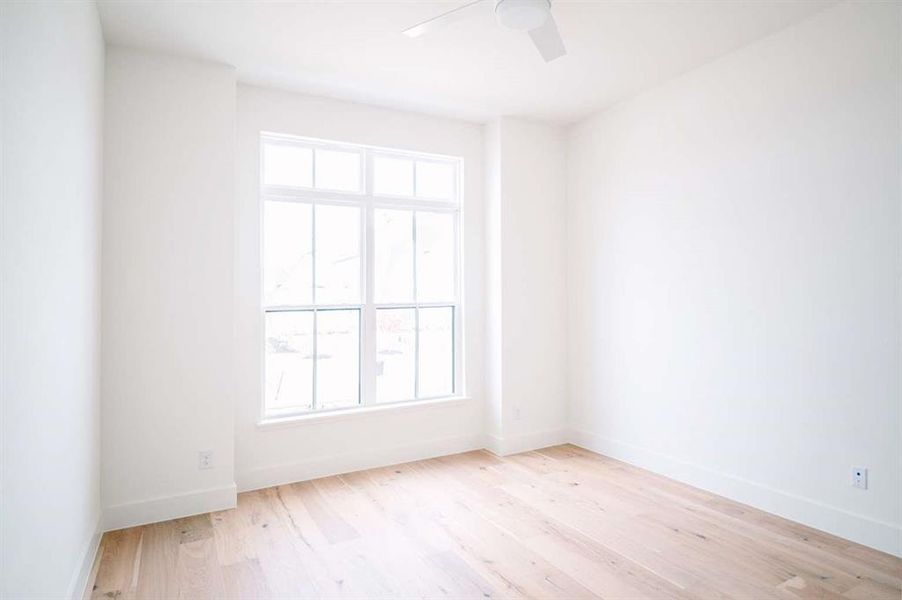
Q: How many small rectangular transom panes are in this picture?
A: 4